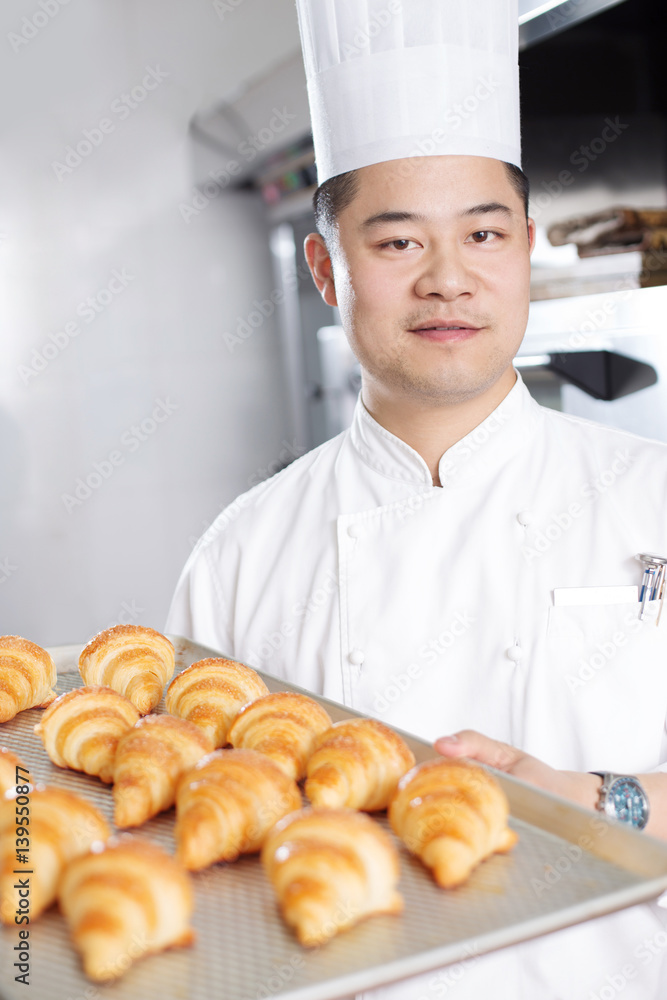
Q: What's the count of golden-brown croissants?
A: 13